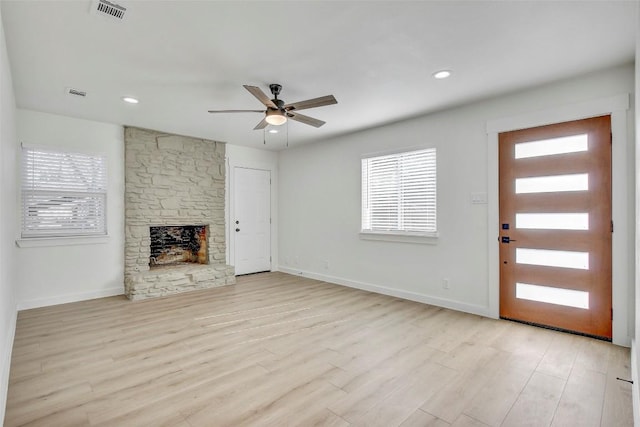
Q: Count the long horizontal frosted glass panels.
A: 5